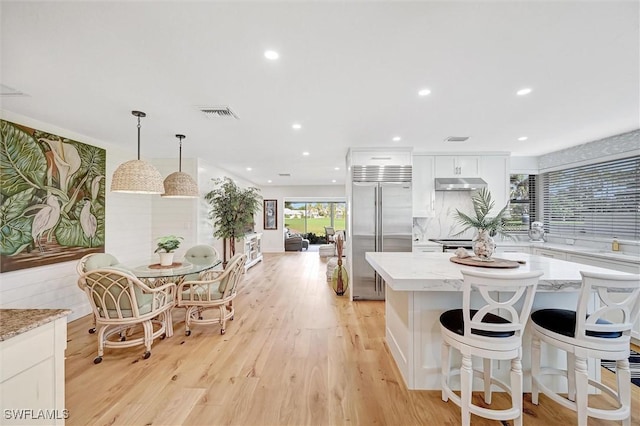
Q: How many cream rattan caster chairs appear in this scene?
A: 4